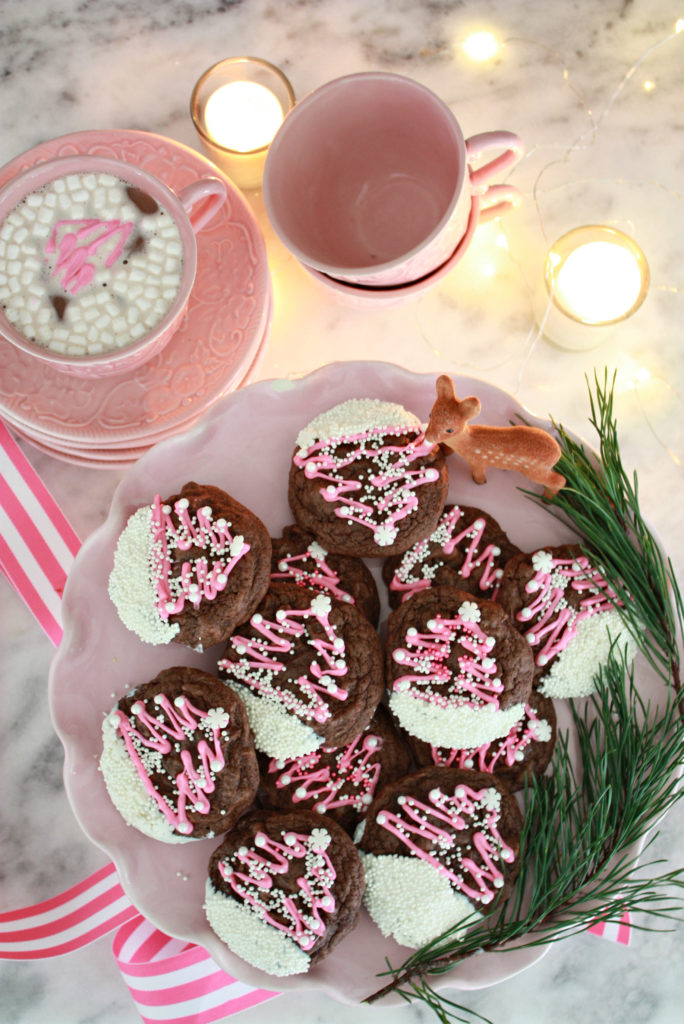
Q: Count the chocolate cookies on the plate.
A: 12